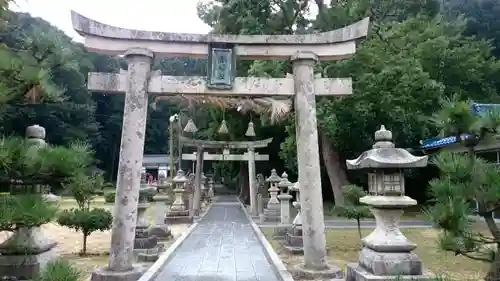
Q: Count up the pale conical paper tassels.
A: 3